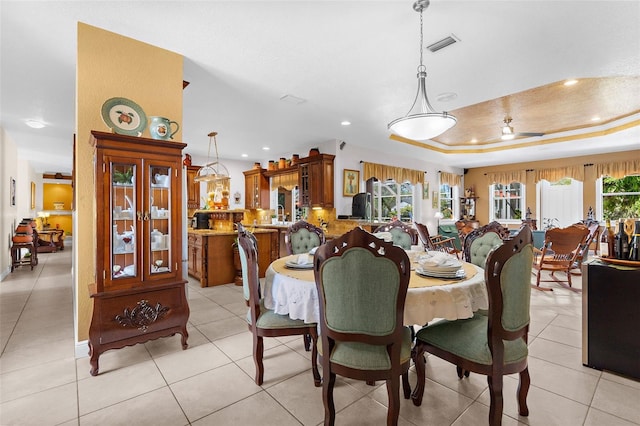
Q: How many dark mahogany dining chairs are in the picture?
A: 6